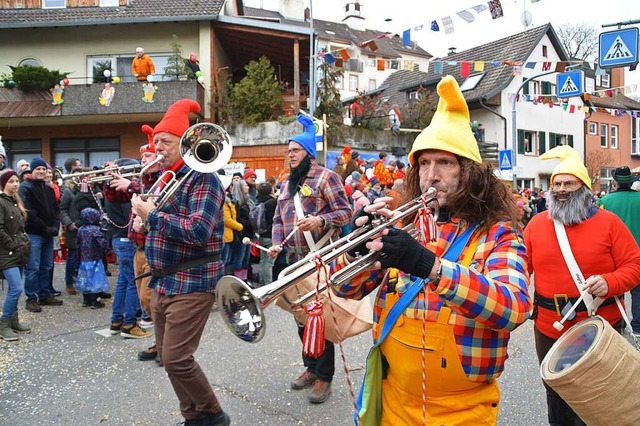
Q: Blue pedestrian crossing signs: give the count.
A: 3